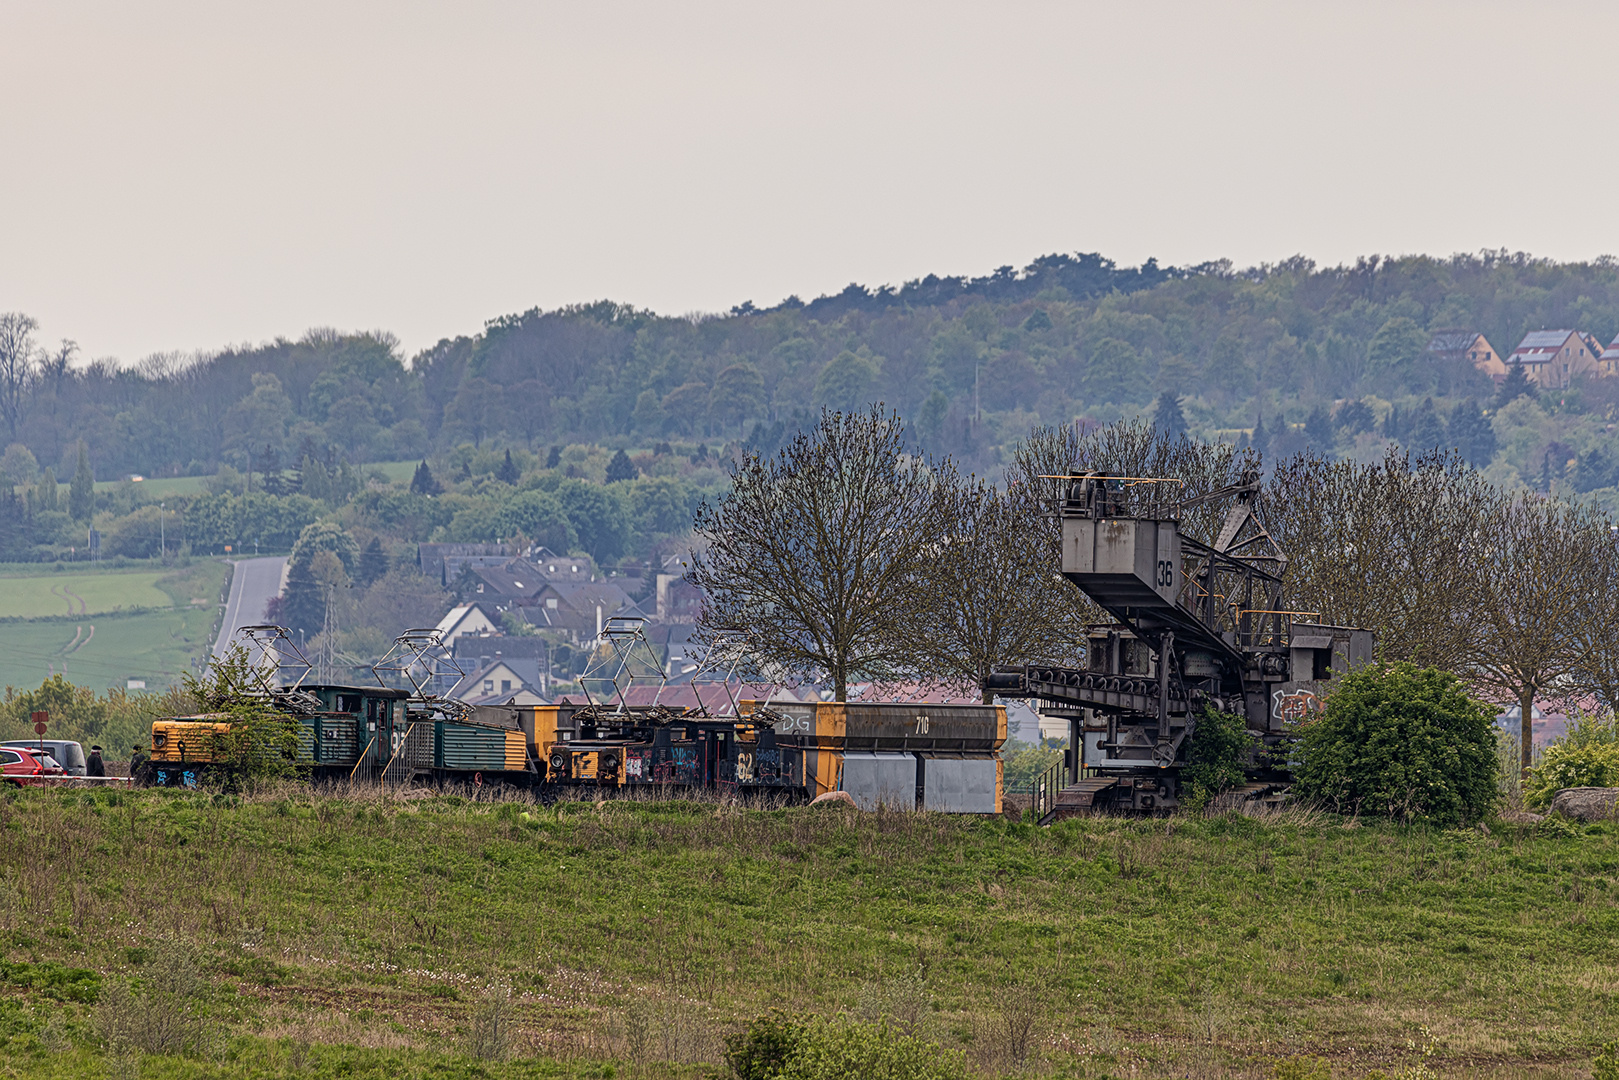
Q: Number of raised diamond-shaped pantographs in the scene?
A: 4